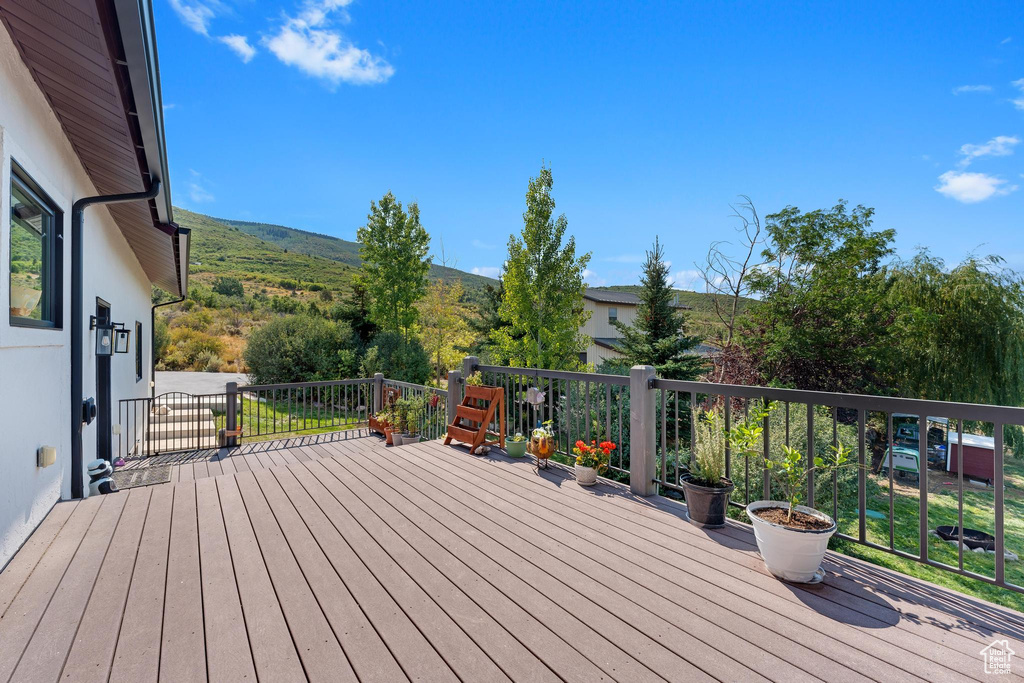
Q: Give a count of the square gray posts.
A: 5